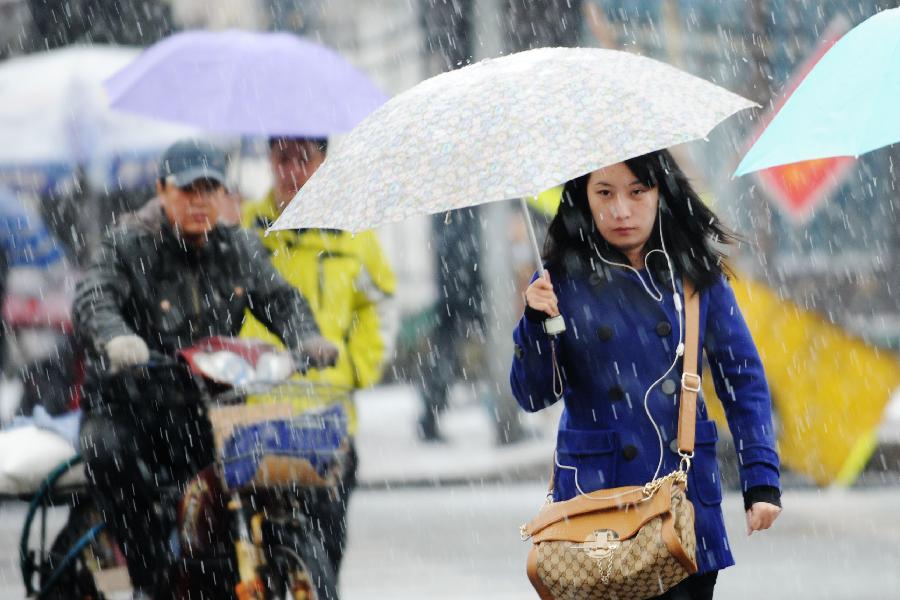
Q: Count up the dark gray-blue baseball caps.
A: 1